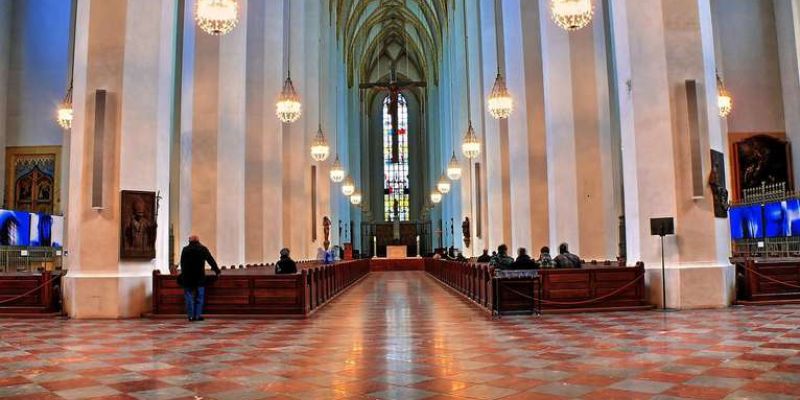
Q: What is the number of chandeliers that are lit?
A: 14